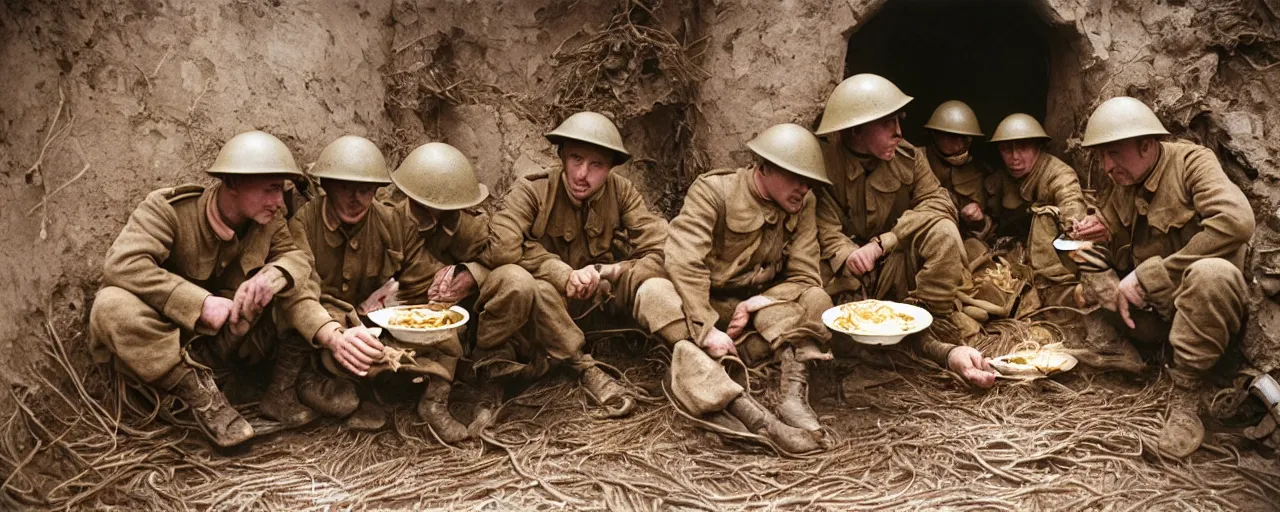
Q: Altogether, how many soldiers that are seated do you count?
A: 9